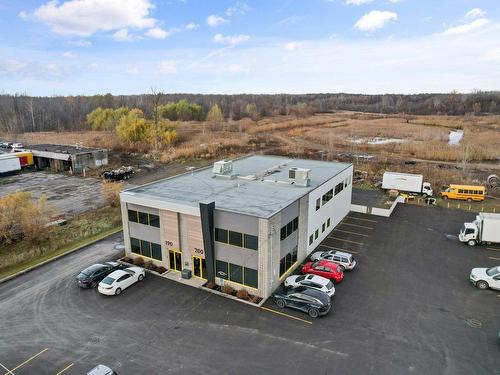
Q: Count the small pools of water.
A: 2